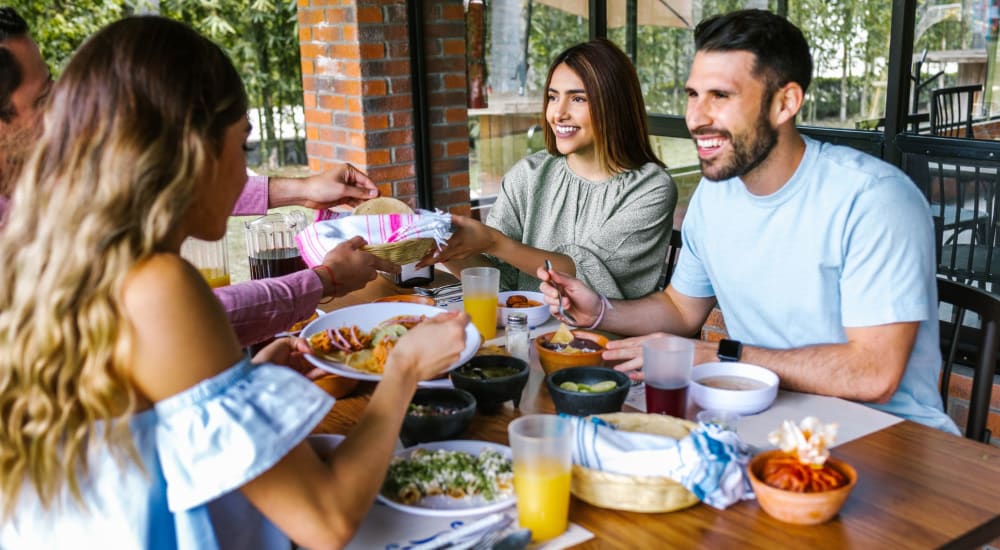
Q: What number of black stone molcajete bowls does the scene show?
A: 3